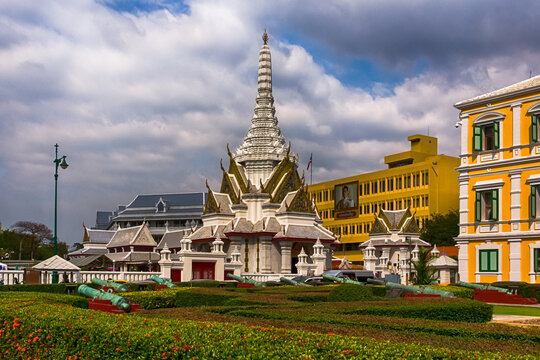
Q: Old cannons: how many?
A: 9